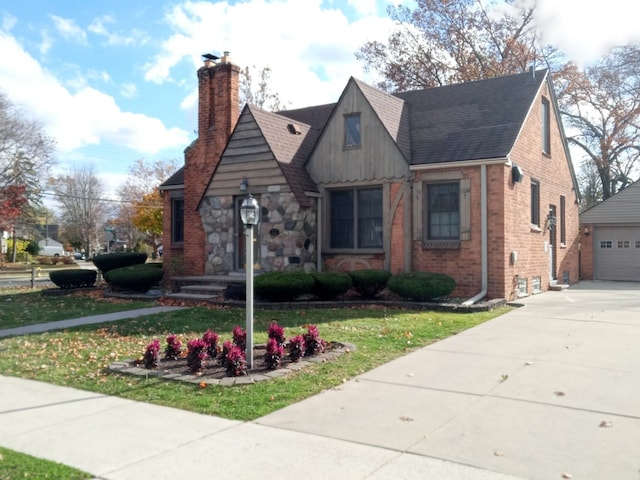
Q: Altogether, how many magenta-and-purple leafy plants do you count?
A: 11